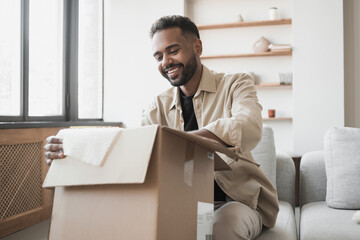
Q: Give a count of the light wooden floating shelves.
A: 4